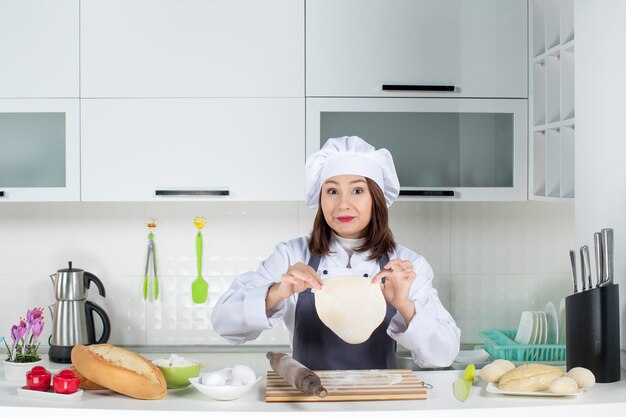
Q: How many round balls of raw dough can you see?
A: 4